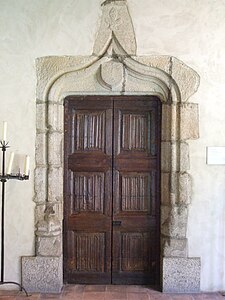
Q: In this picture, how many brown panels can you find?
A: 6